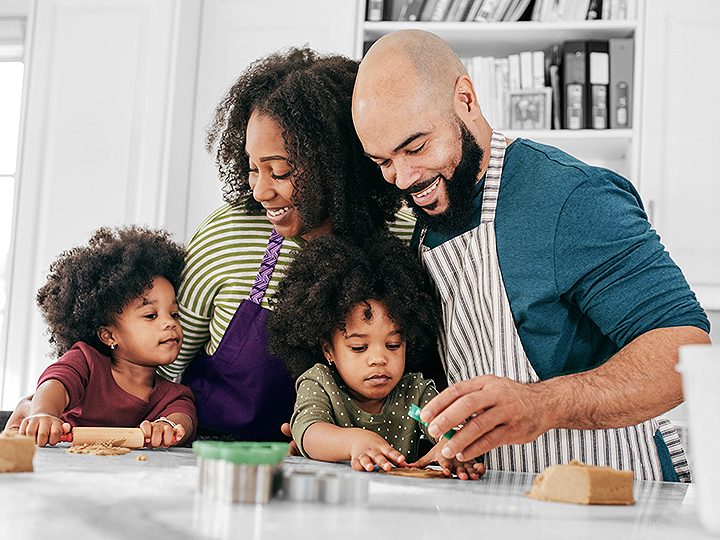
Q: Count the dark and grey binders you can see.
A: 3